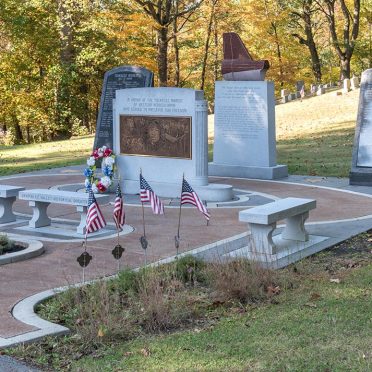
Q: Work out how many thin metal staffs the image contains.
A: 4